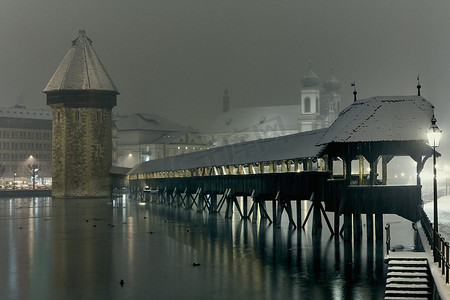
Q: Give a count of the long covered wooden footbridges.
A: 1